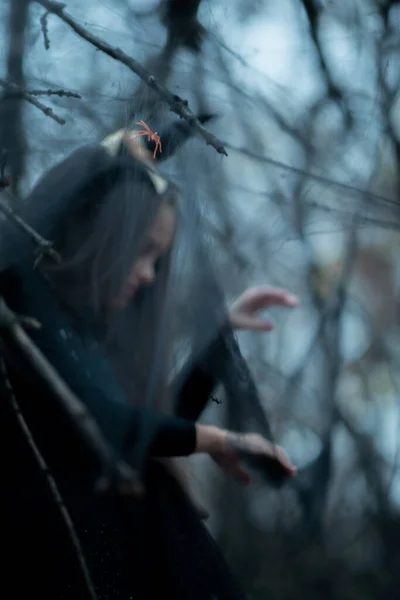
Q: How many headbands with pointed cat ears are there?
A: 0